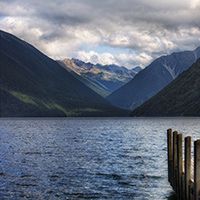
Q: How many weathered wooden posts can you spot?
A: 5